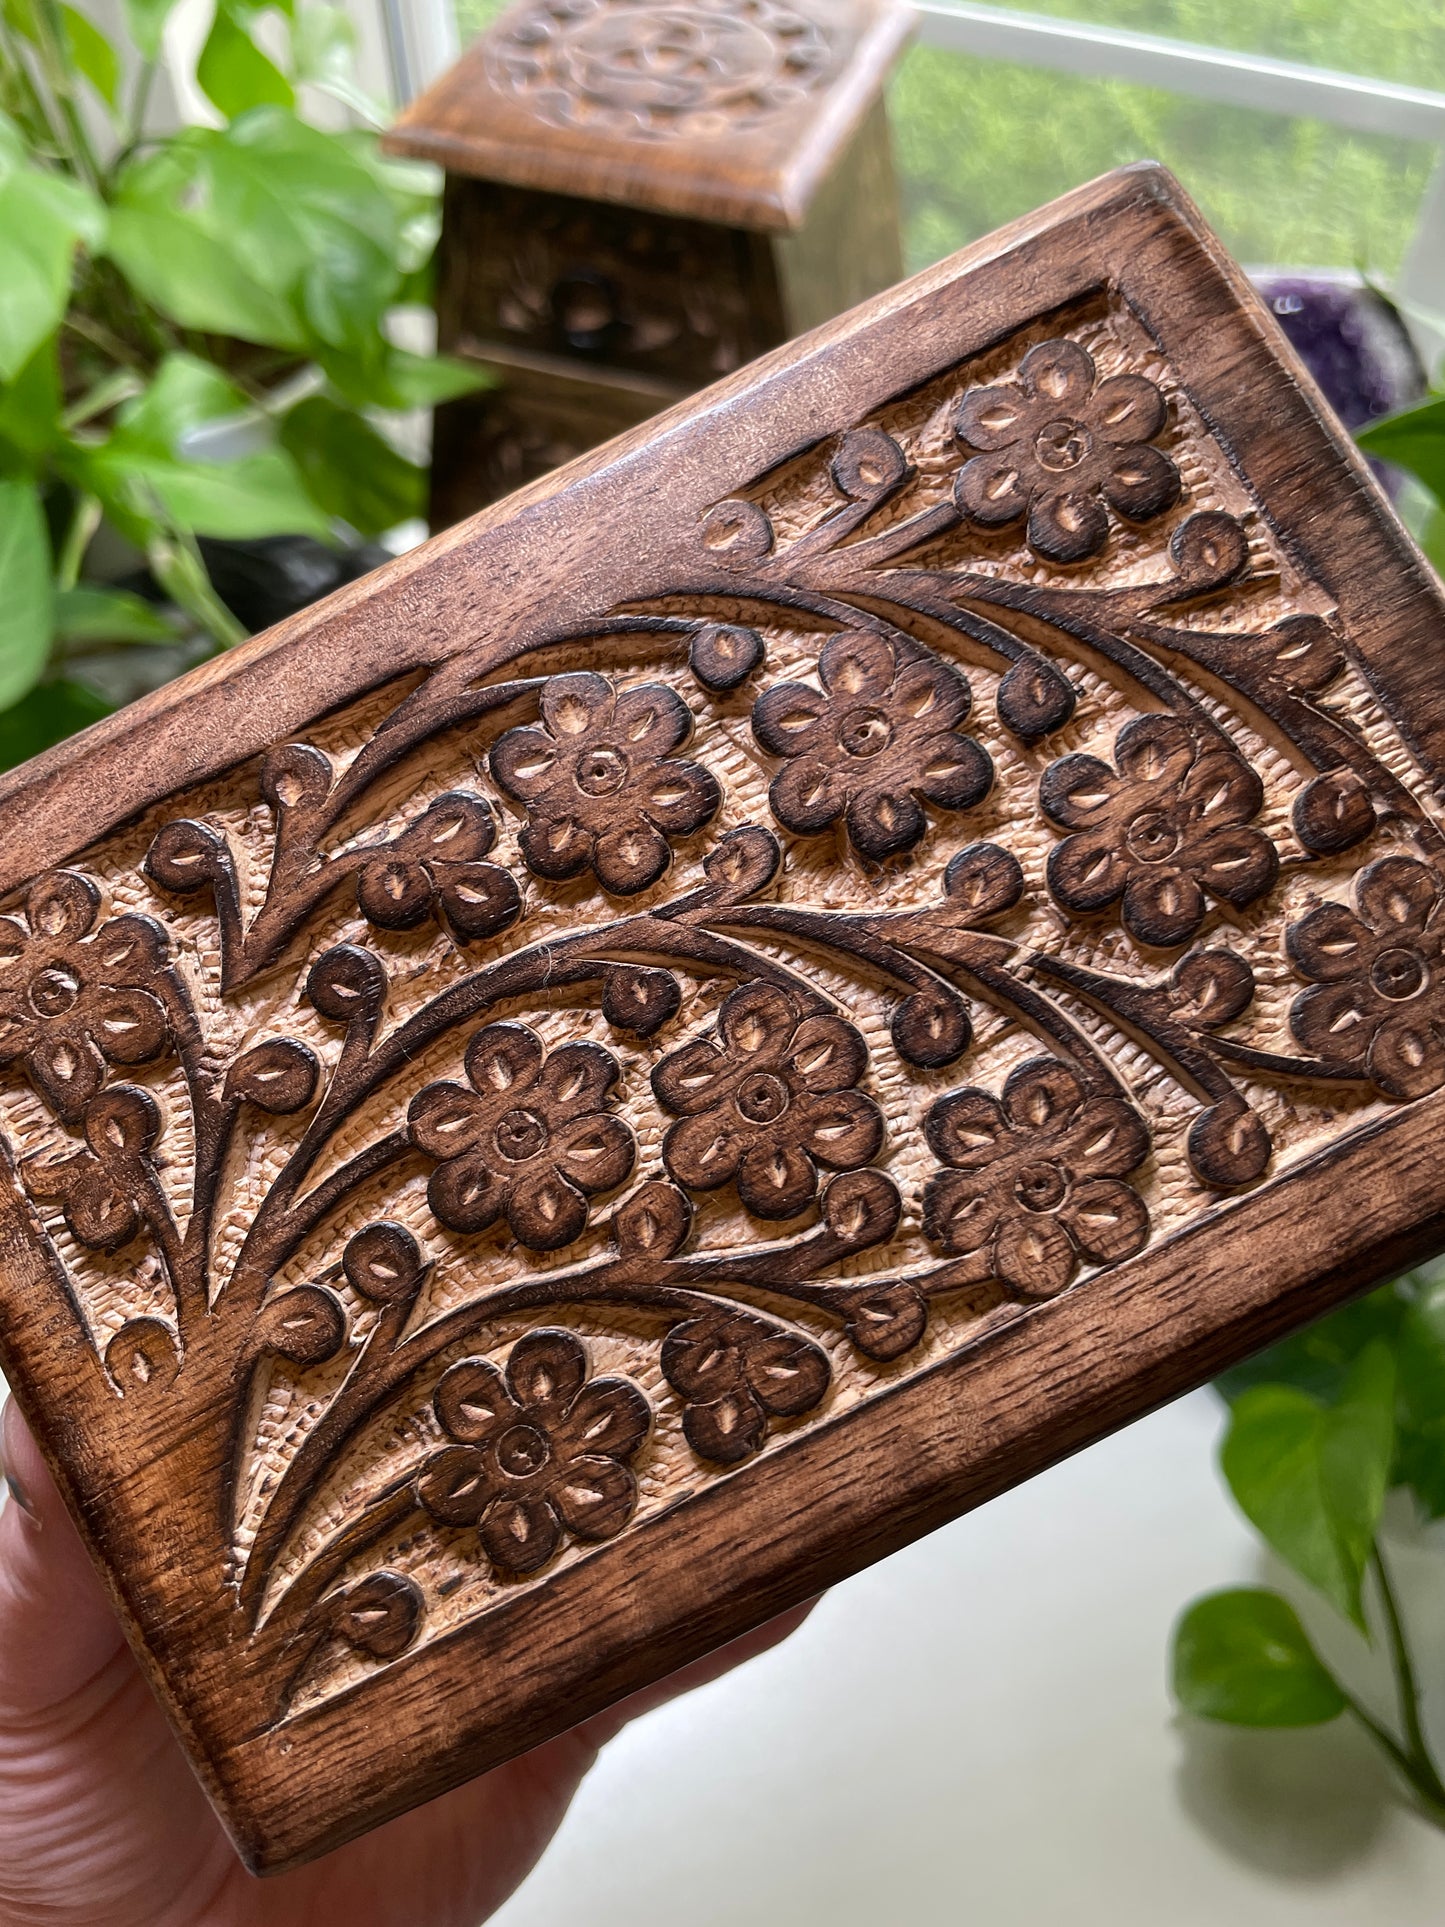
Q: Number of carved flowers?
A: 10